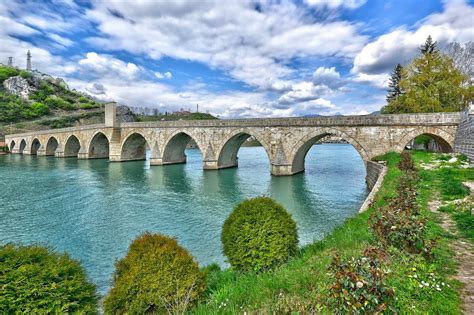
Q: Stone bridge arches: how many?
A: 11